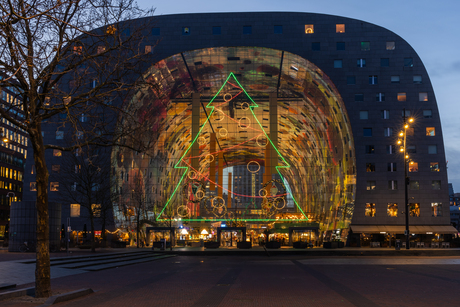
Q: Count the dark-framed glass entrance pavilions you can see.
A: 3